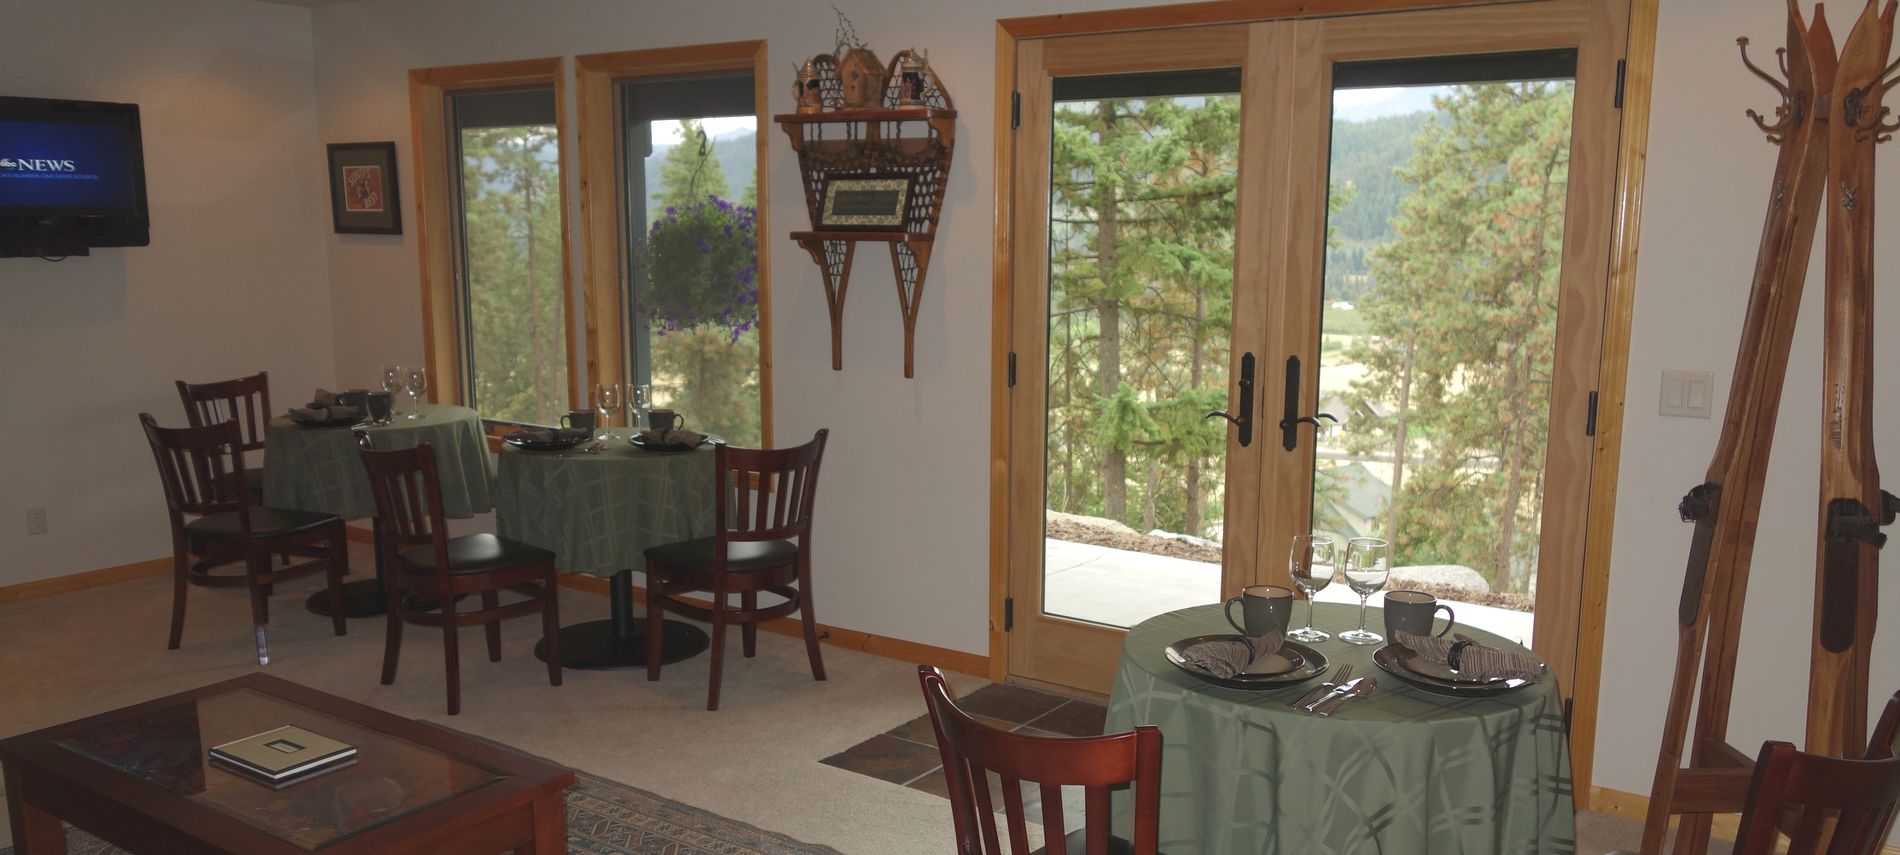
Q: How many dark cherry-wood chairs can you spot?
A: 6